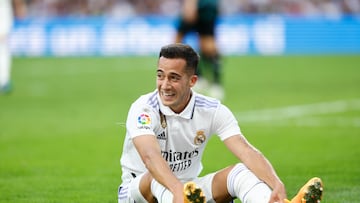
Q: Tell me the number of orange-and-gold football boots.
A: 2